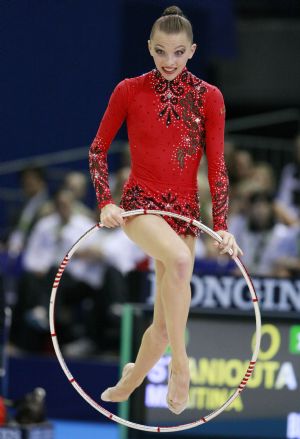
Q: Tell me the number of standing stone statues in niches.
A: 0